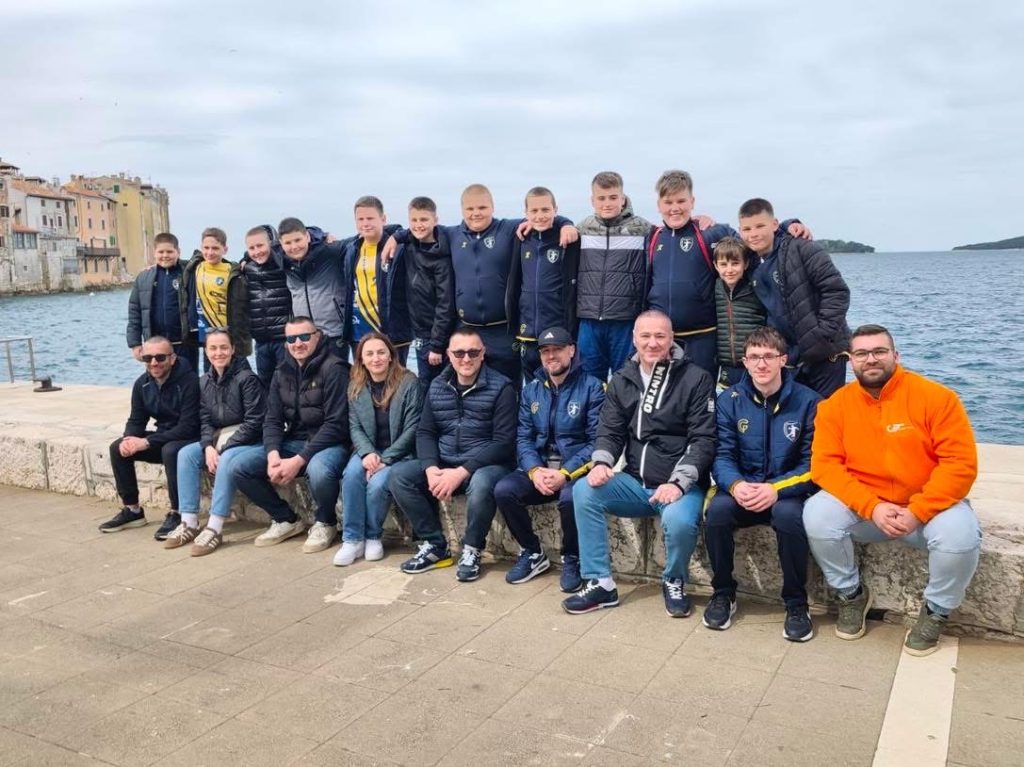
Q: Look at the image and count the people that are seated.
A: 9